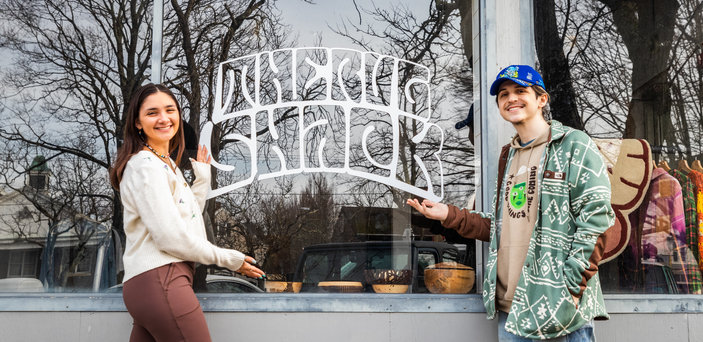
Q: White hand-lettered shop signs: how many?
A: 1